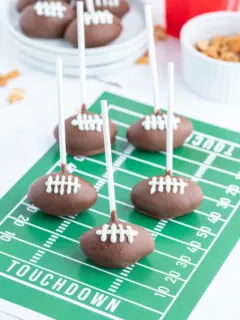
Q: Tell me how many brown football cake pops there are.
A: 9